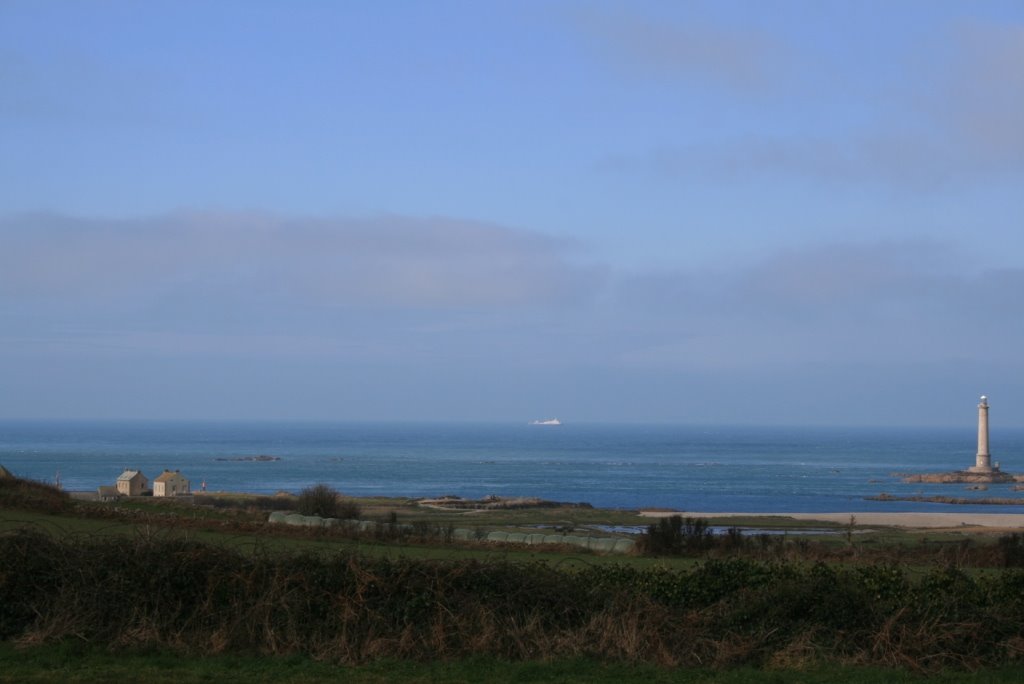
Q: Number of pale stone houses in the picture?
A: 2